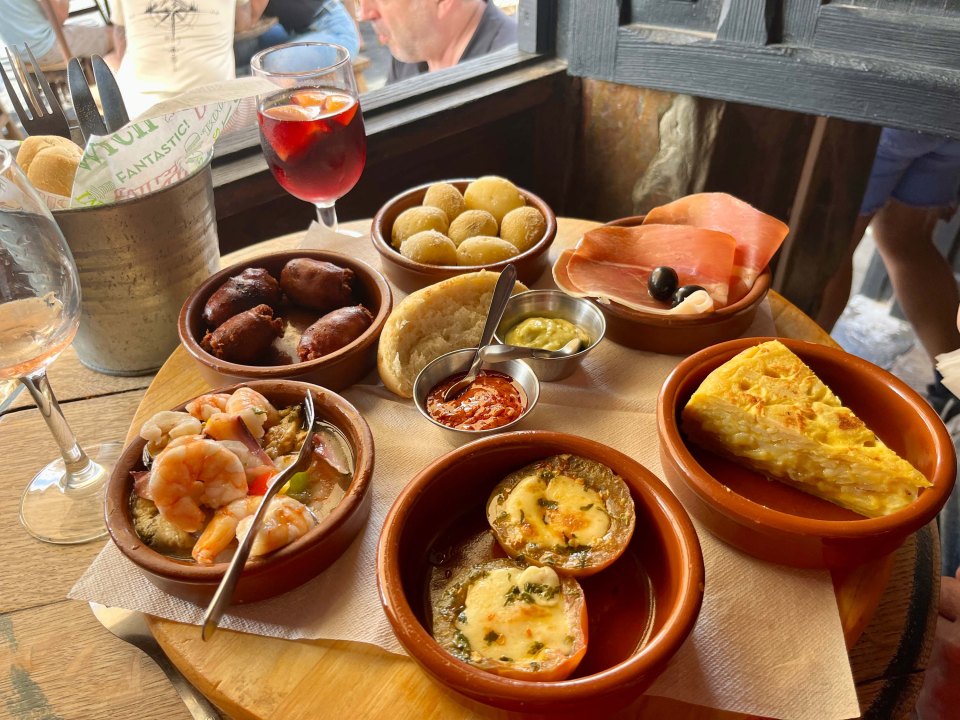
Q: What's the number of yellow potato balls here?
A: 7